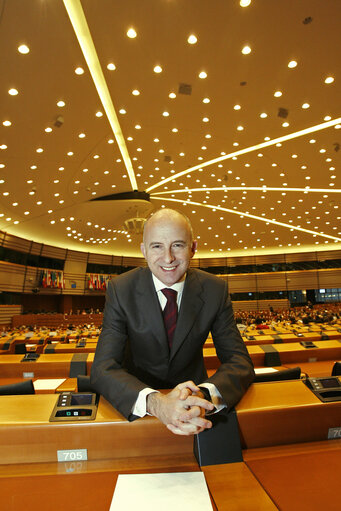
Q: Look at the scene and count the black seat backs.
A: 4